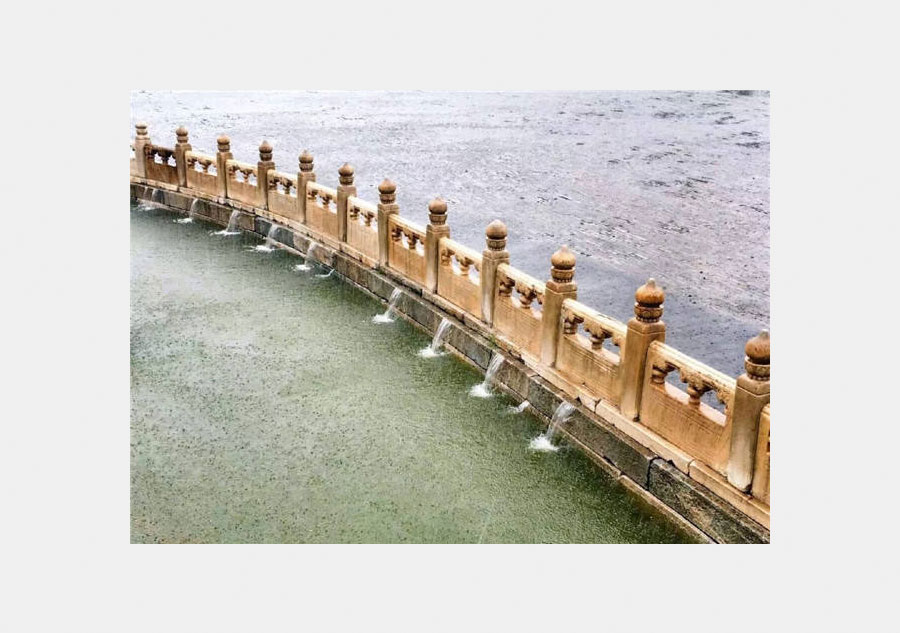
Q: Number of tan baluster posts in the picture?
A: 12